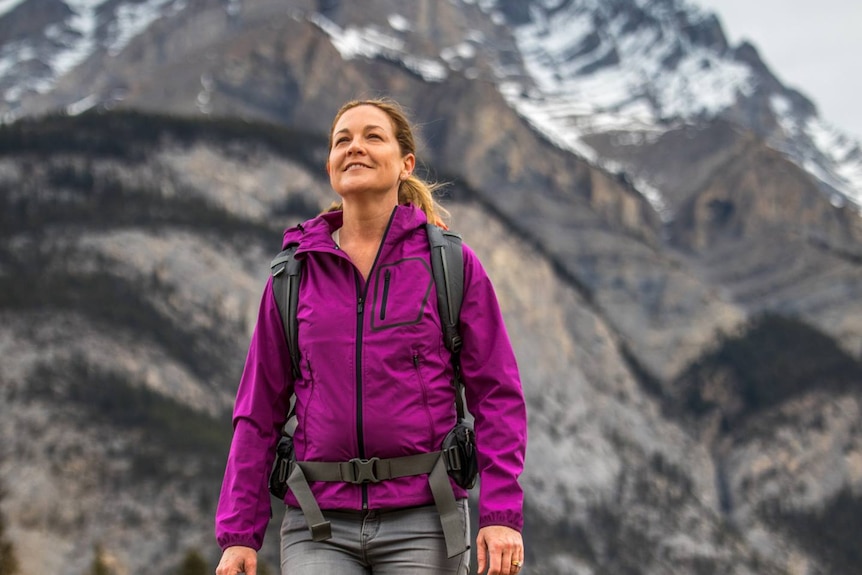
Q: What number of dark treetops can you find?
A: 3